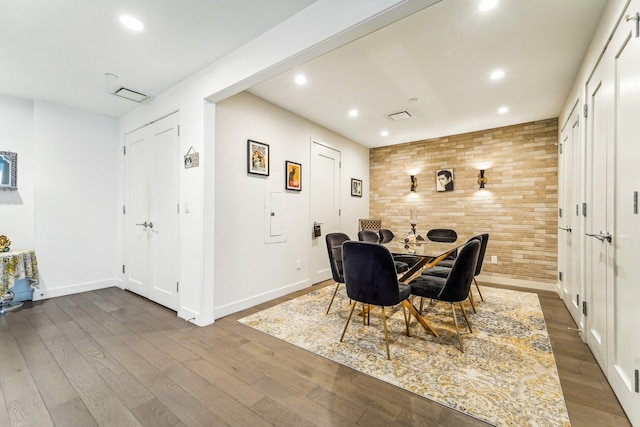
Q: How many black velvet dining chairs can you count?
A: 8